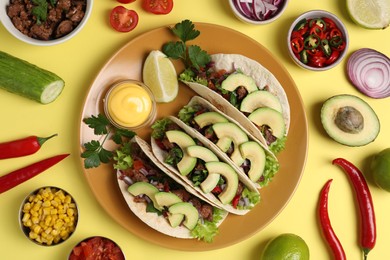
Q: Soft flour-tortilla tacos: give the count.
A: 4